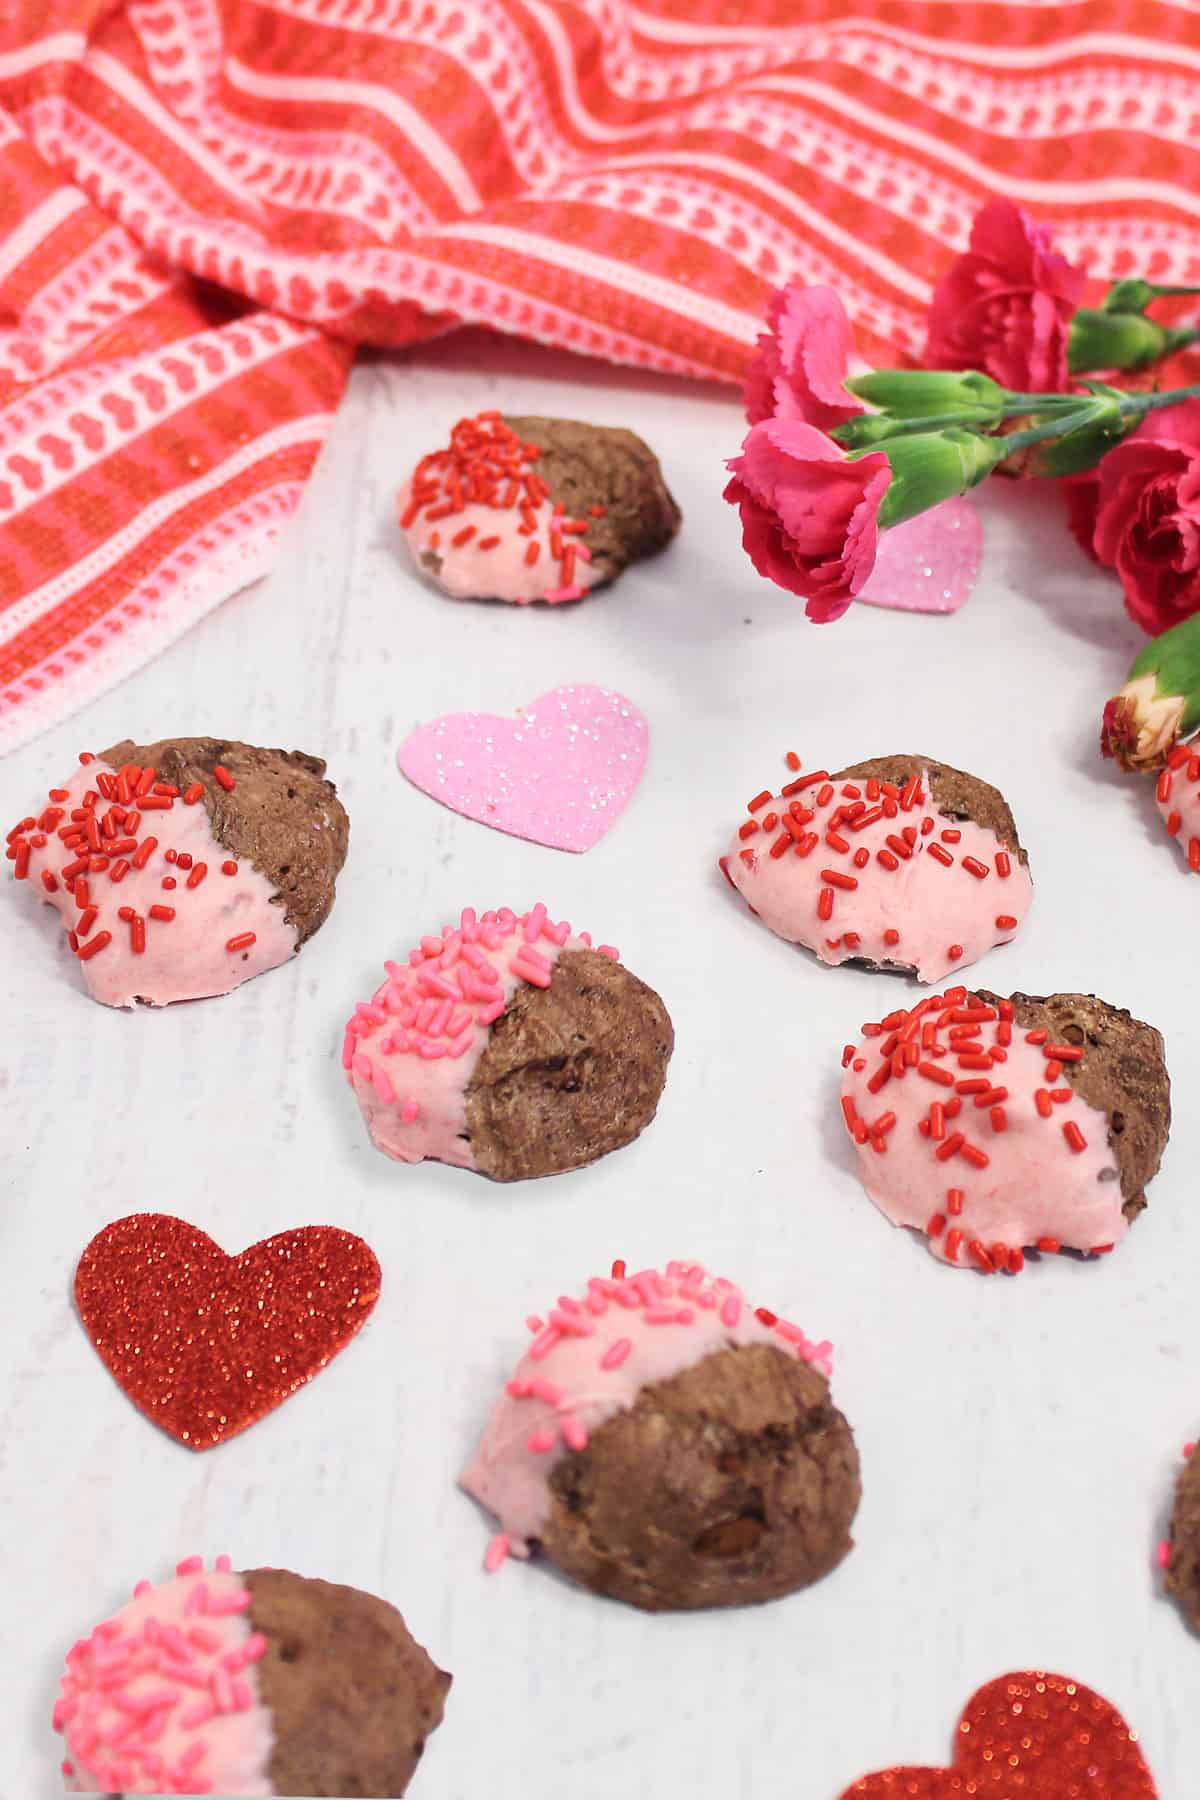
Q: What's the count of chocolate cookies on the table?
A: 9